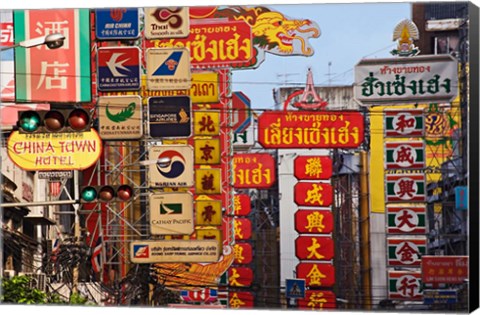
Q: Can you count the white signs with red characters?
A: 6